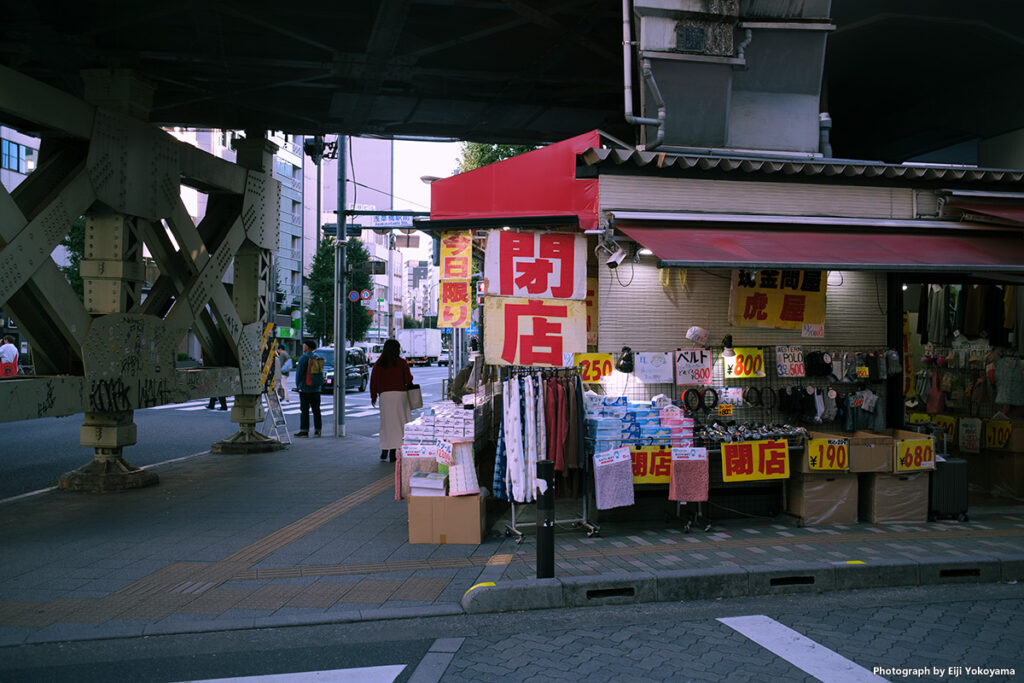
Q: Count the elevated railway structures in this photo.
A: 1